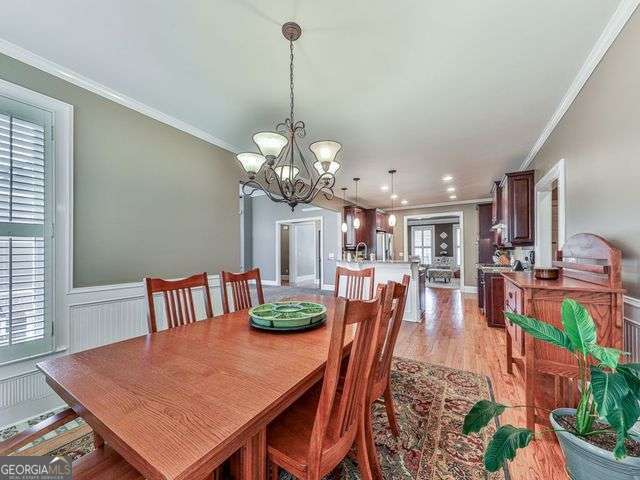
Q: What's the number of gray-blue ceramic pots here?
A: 1